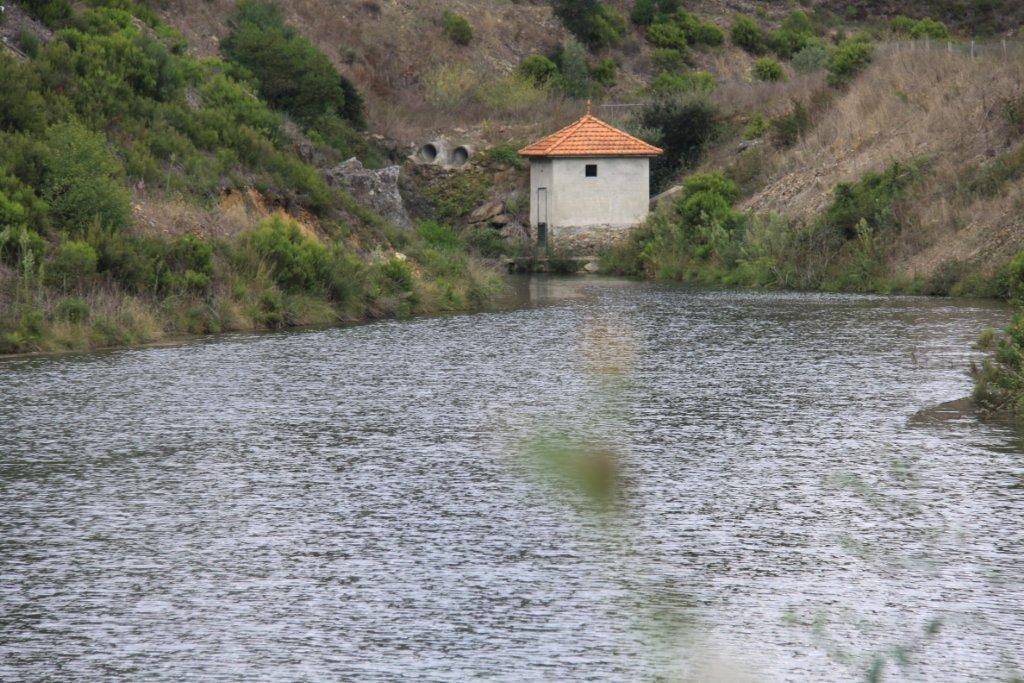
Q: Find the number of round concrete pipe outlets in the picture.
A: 2